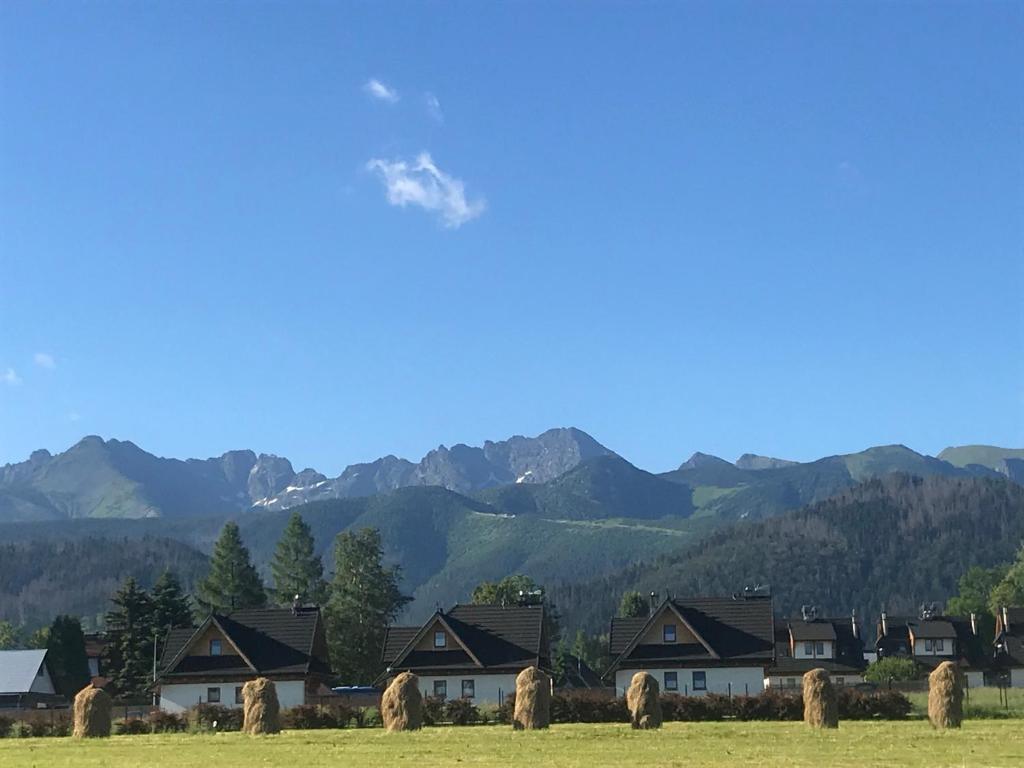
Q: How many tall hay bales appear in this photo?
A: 7